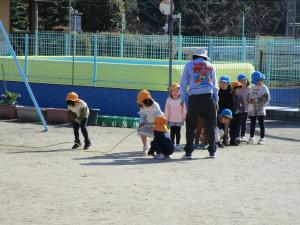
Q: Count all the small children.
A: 9